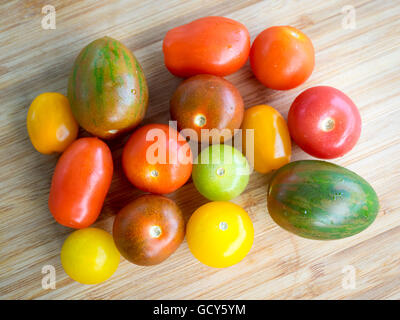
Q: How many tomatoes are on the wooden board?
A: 14